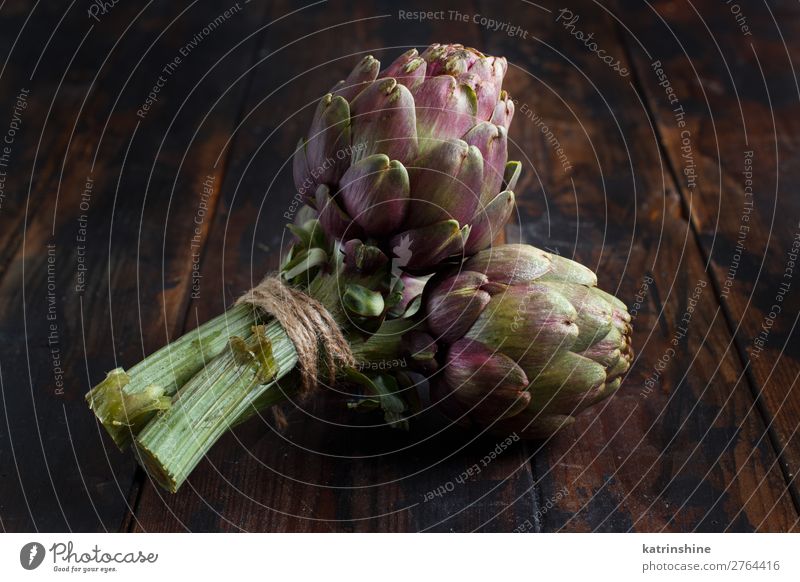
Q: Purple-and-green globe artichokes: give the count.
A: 2